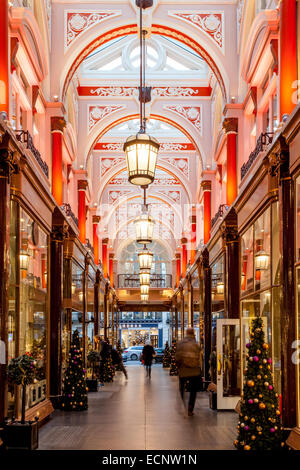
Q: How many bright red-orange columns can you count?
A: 12